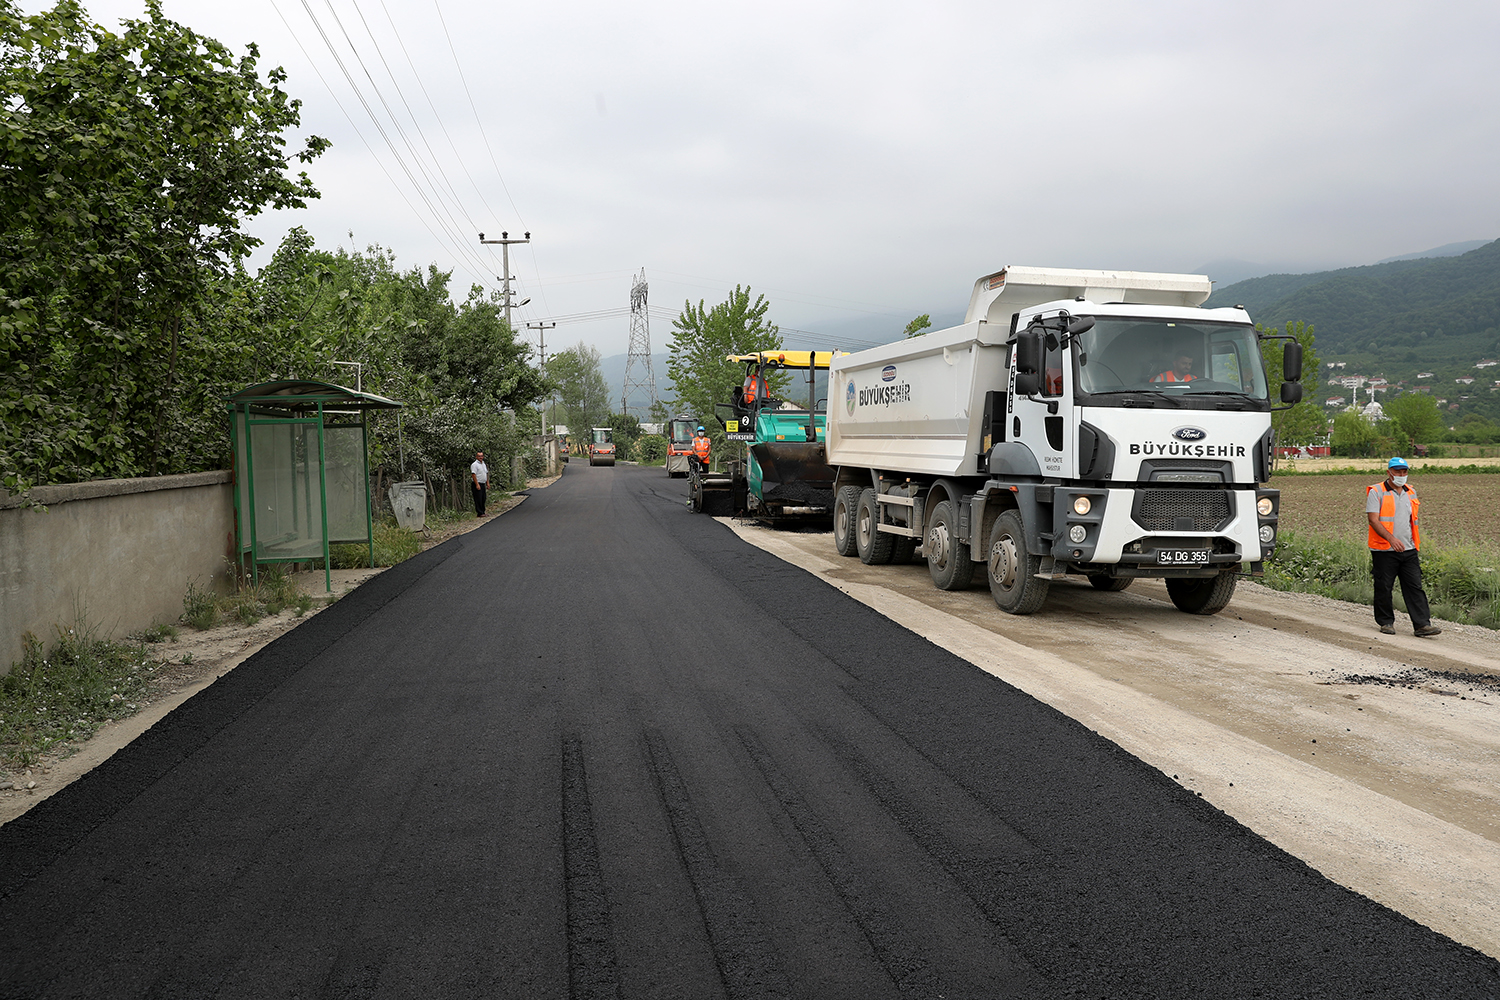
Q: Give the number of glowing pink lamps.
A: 0